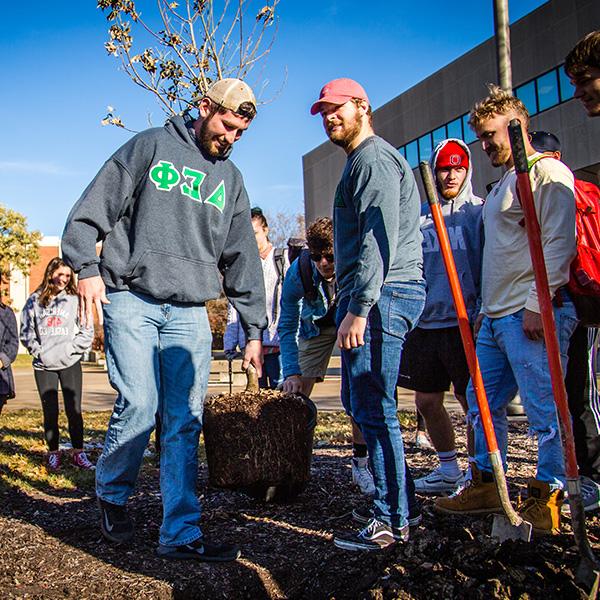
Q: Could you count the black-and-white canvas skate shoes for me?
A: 2